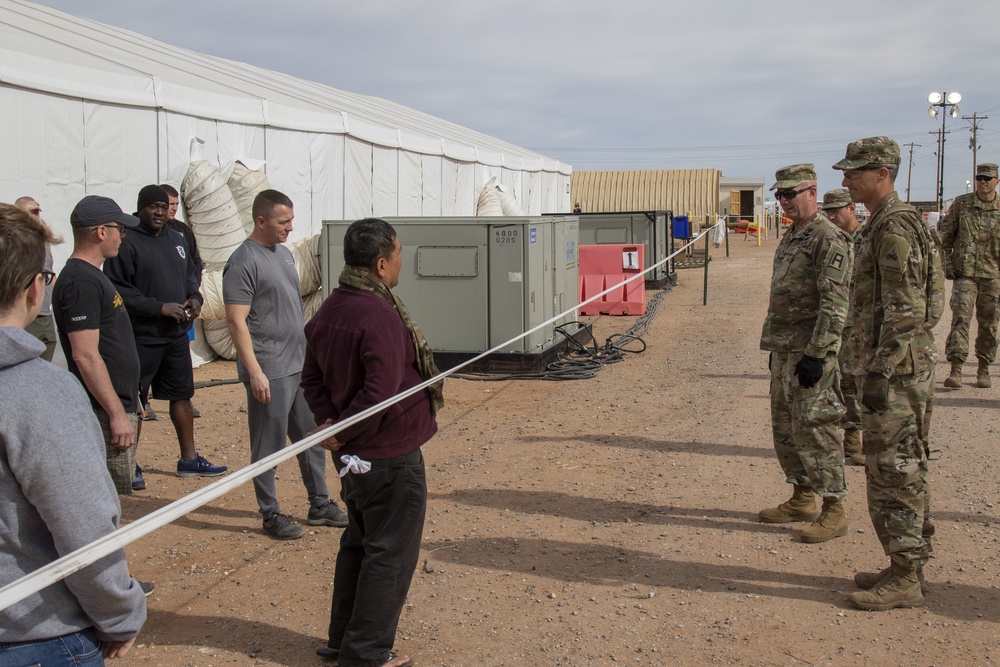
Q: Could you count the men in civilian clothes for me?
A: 7